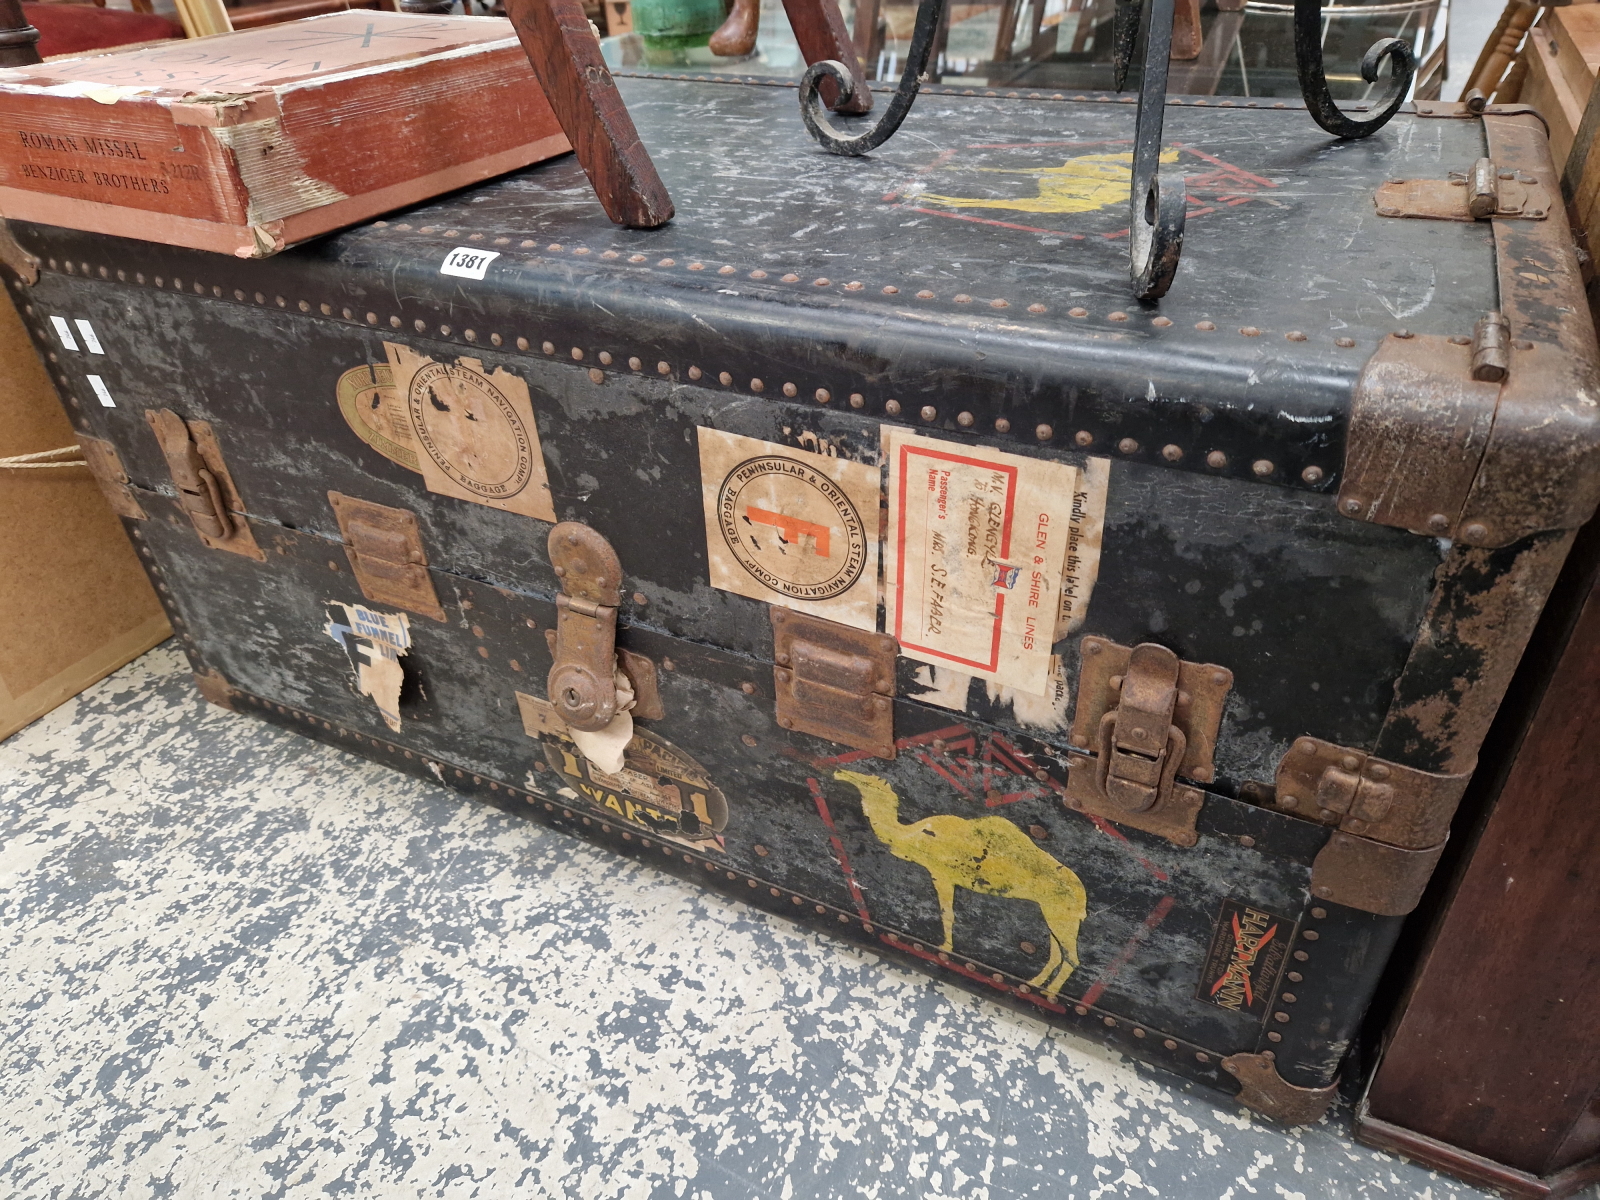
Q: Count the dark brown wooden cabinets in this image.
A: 1